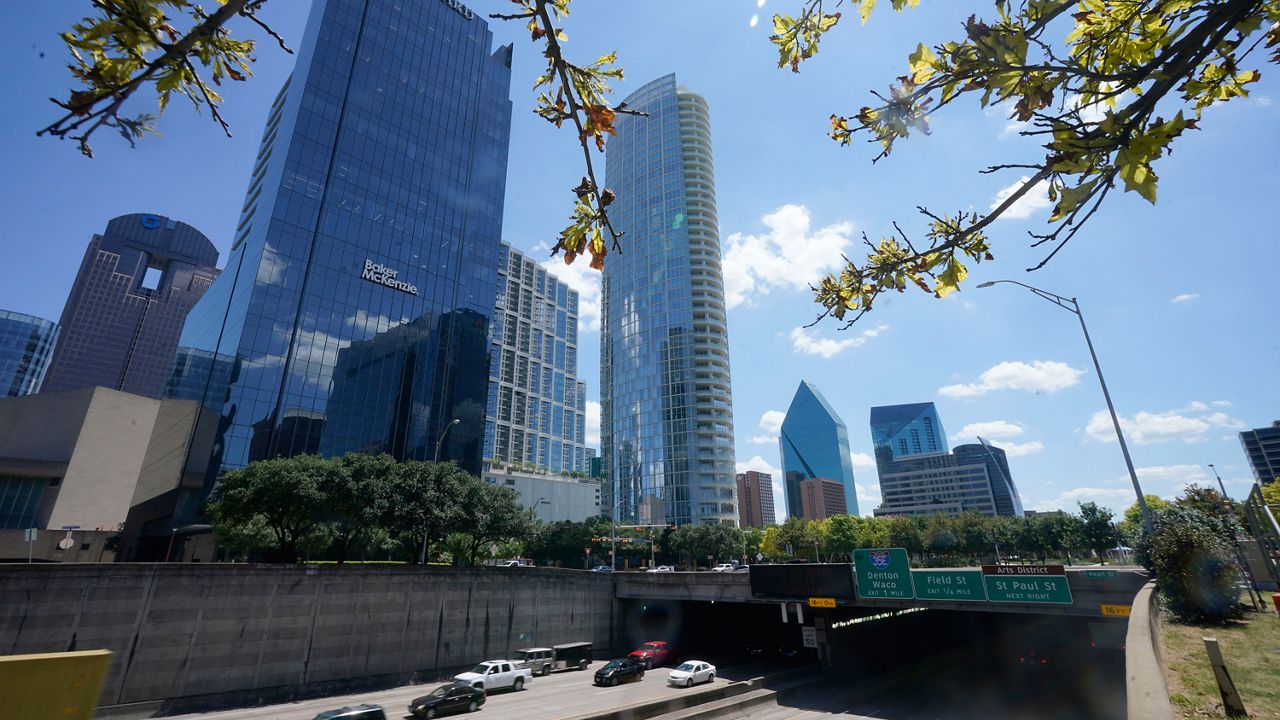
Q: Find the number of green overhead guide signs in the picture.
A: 3